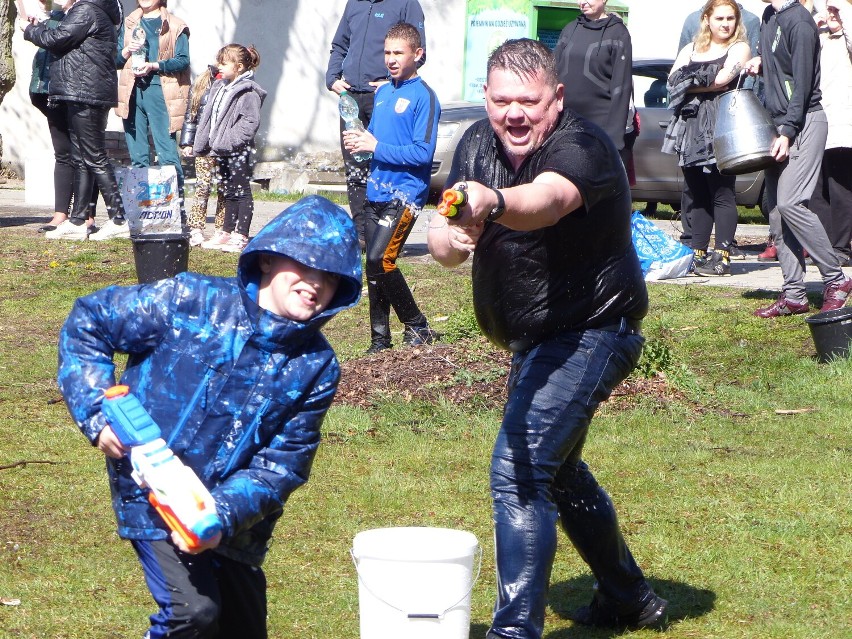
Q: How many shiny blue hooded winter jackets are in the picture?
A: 1